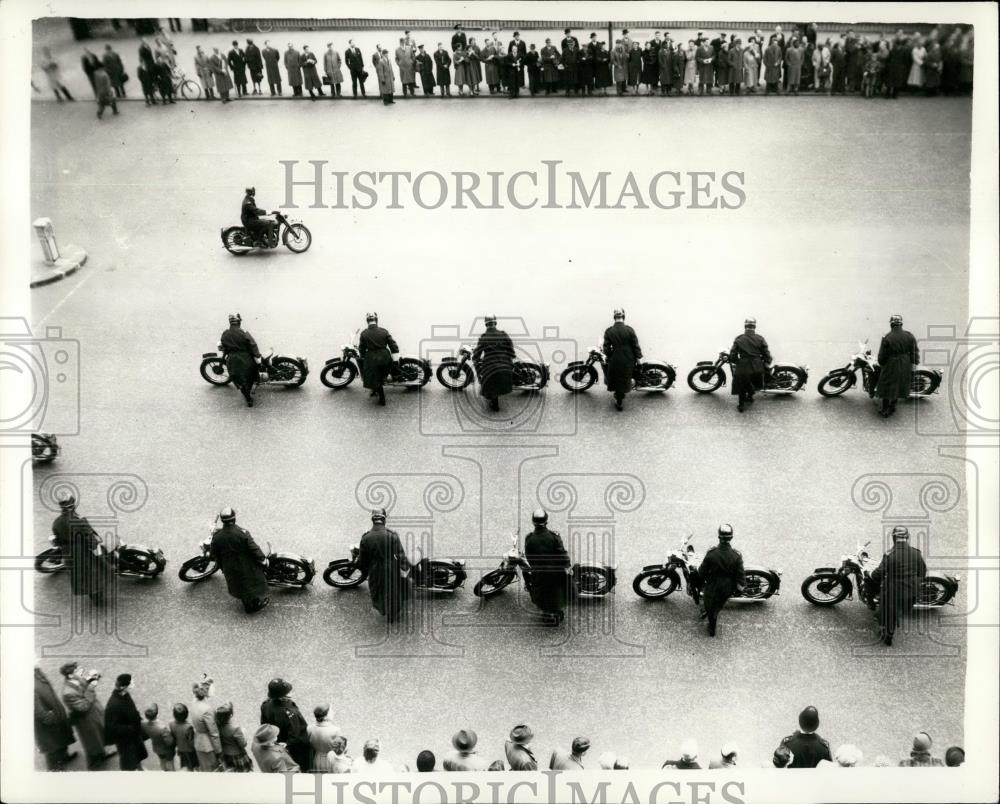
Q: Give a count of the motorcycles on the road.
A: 14